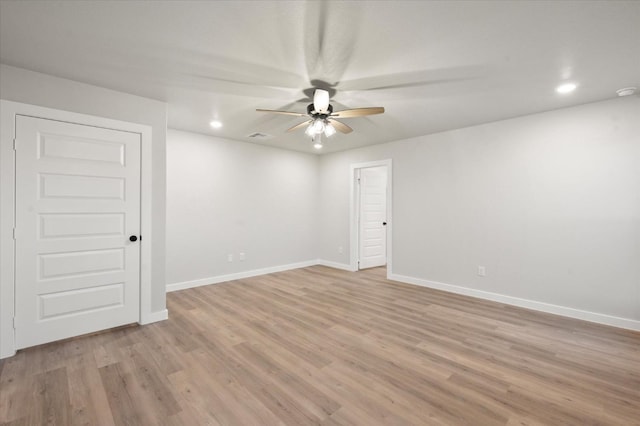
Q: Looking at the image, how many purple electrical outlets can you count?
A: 0